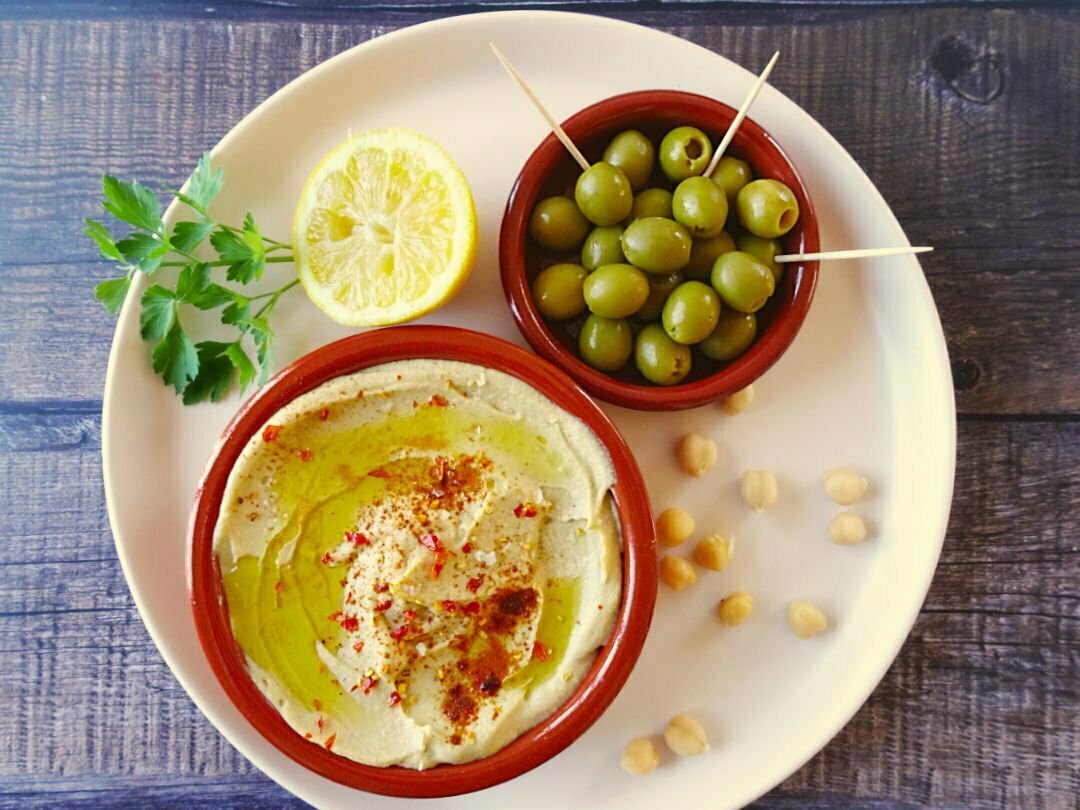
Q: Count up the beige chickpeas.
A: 12